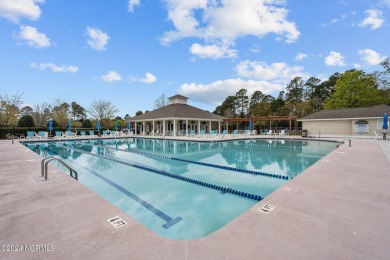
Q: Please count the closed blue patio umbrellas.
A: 7